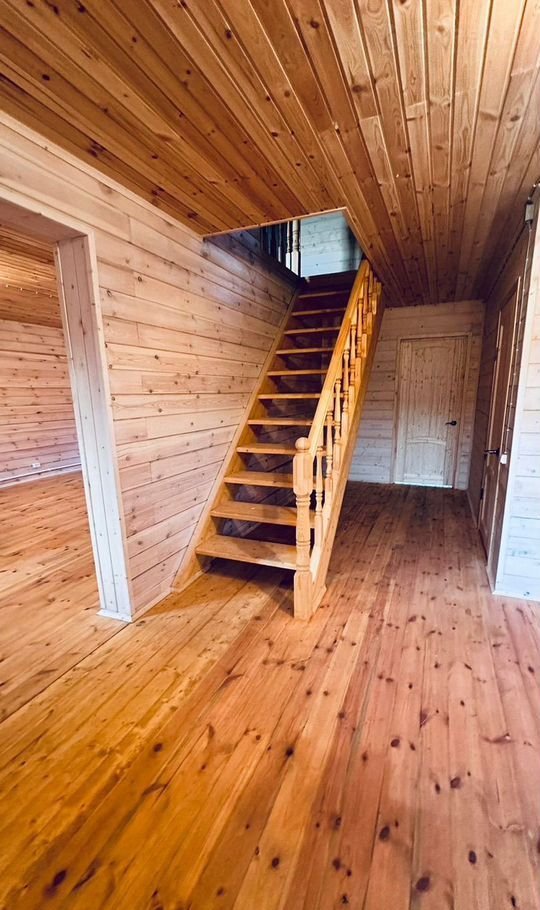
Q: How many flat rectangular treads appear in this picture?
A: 11